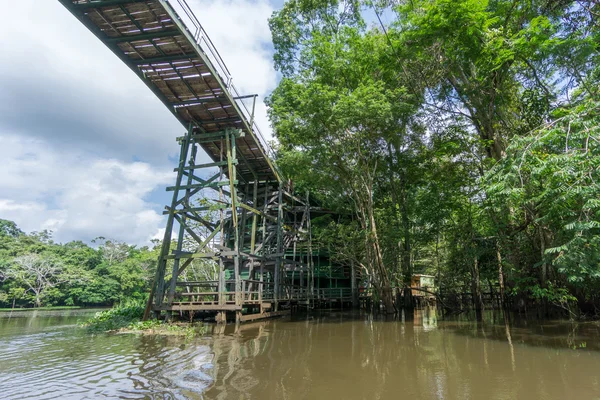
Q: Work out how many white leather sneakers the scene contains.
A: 0